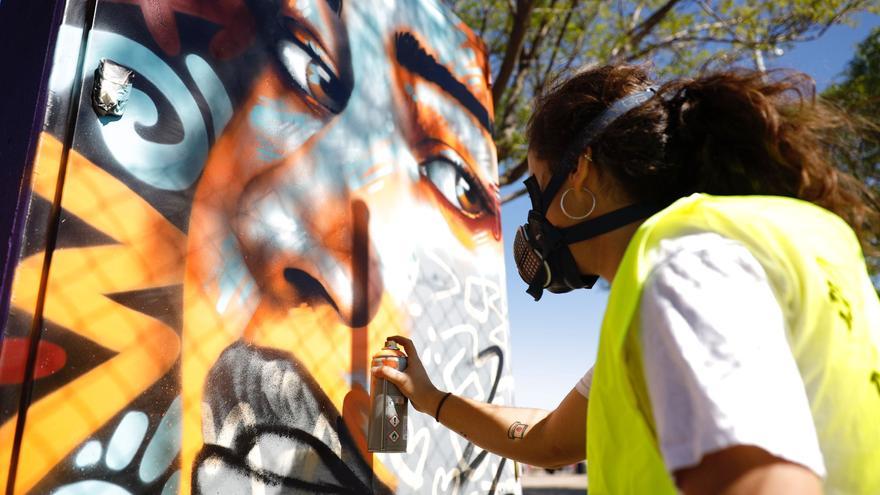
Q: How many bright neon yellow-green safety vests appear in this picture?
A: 1